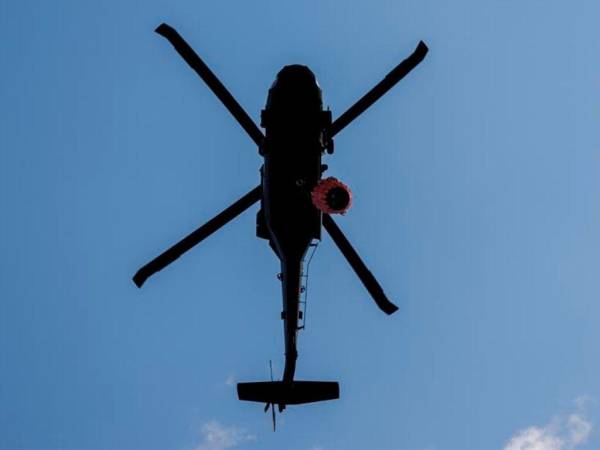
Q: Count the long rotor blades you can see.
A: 4